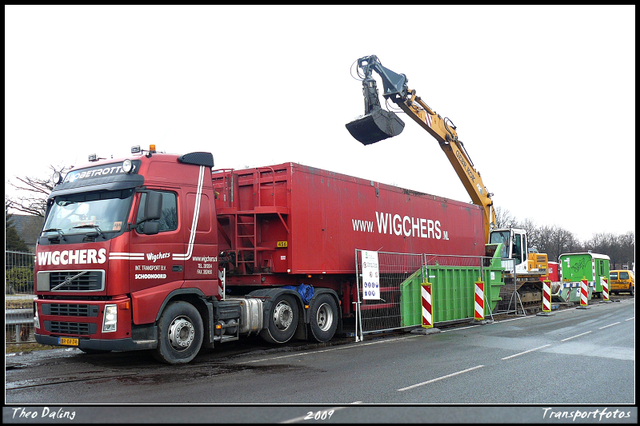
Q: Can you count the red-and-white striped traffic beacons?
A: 5